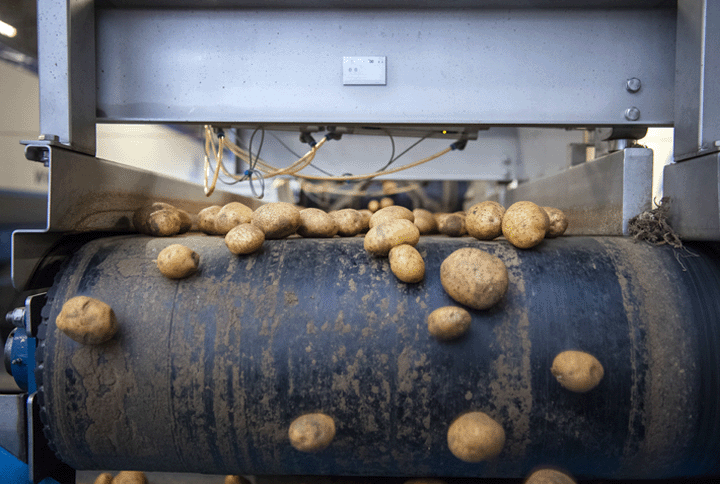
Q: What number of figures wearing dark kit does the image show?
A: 0